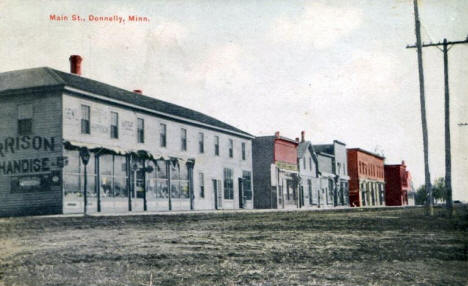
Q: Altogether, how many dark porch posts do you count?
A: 6